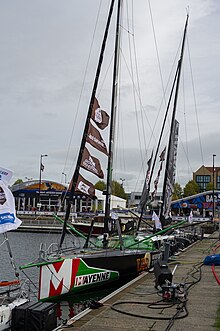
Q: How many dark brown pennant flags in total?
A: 4